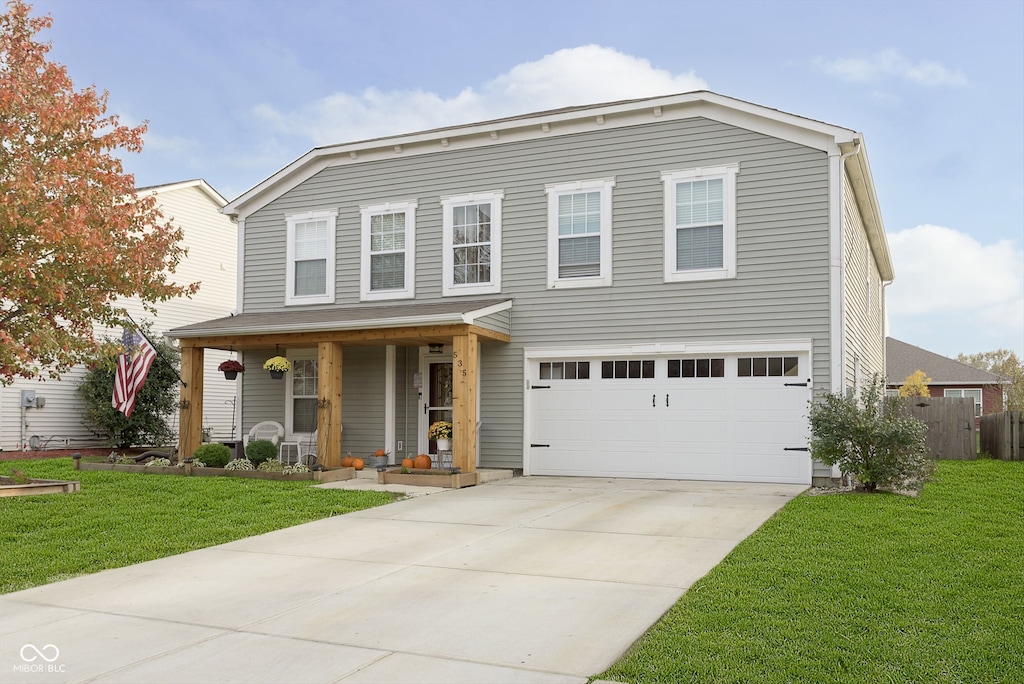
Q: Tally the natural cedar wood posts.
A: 3